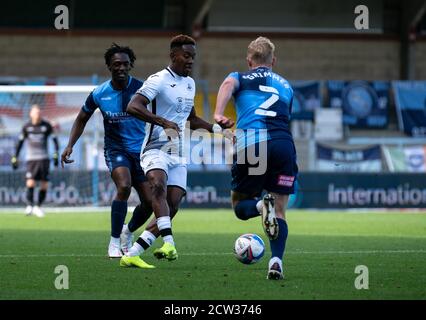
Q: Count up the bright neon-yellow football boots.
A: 2